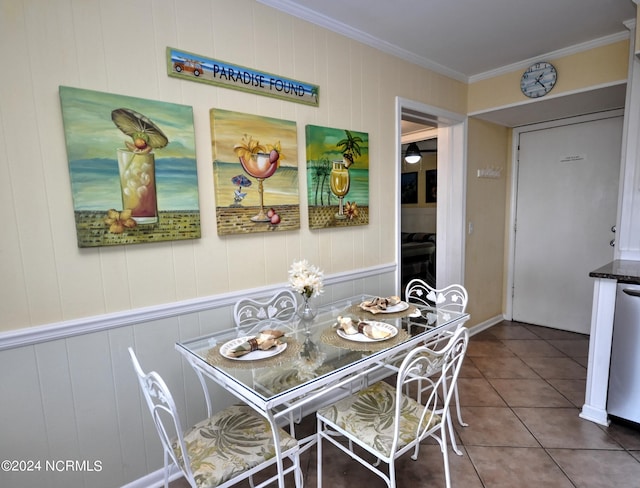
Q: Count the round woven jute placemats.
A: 3